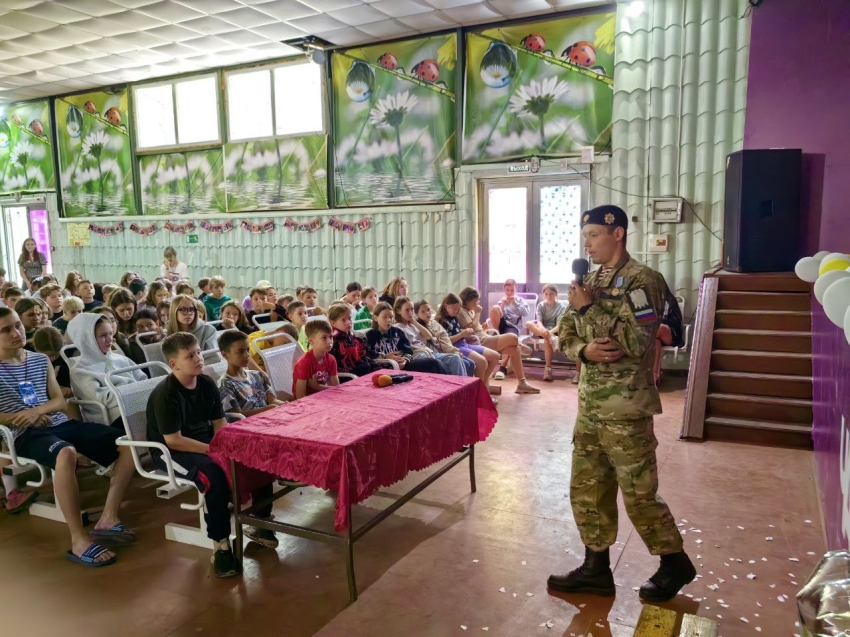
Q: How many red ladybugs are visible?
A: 8